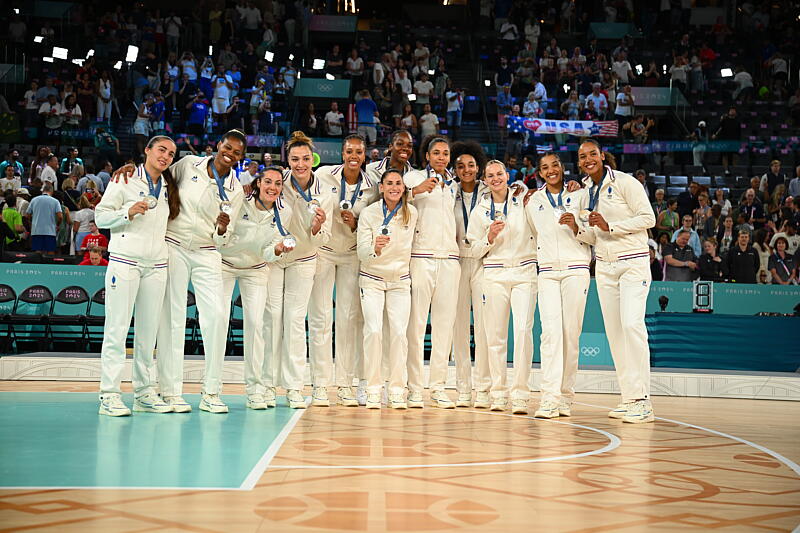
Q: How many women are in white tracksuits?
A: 12